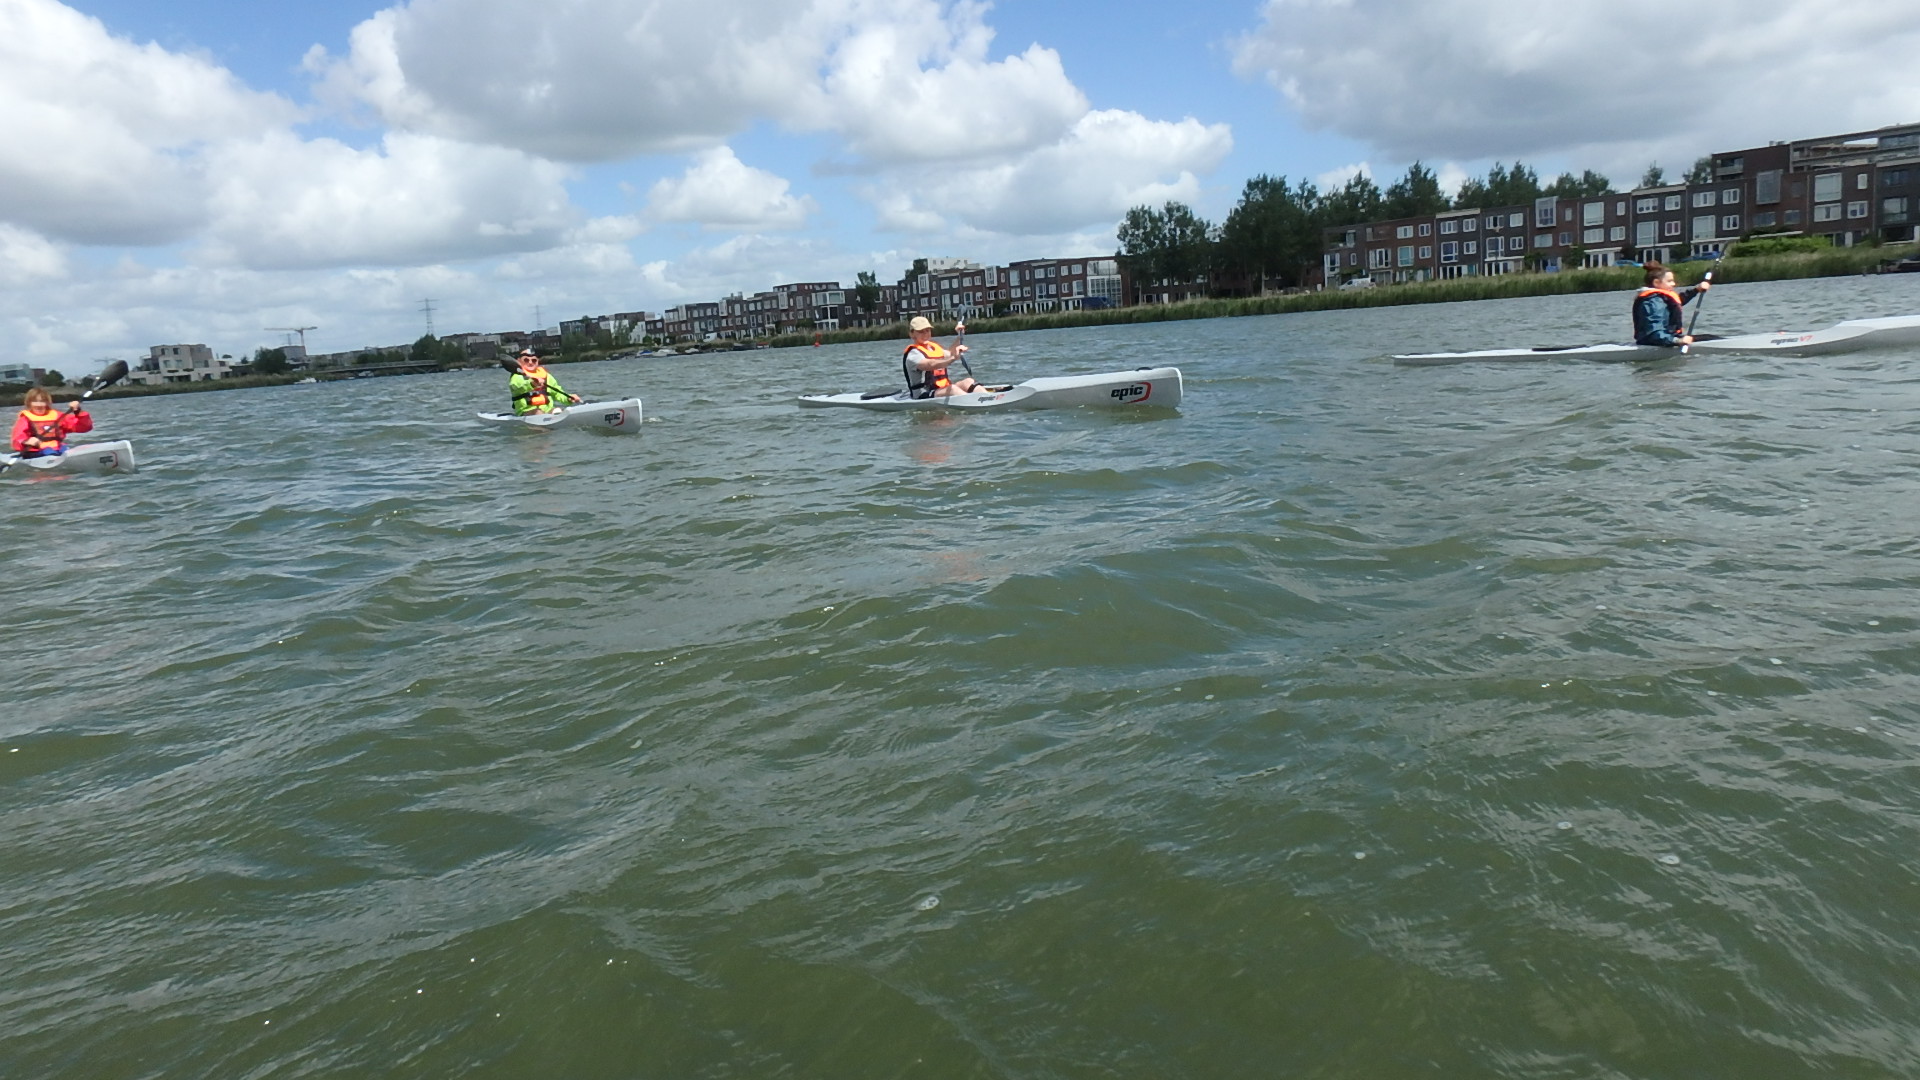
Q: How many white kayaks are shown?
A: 4